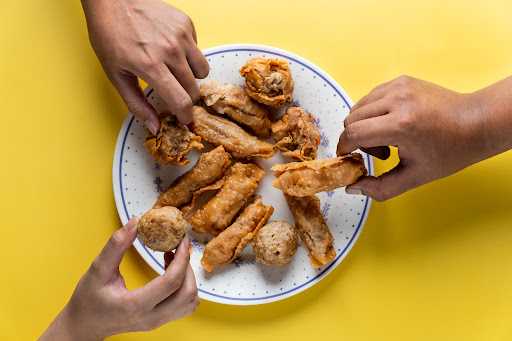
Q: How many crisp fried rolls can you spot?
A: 7